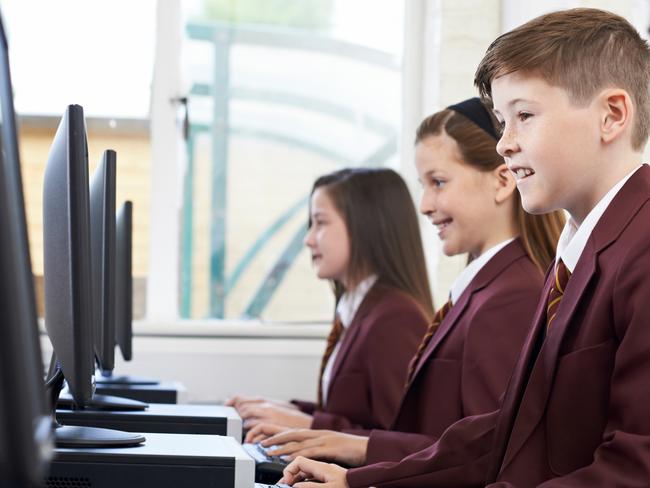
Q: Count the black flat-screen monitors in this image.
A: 4